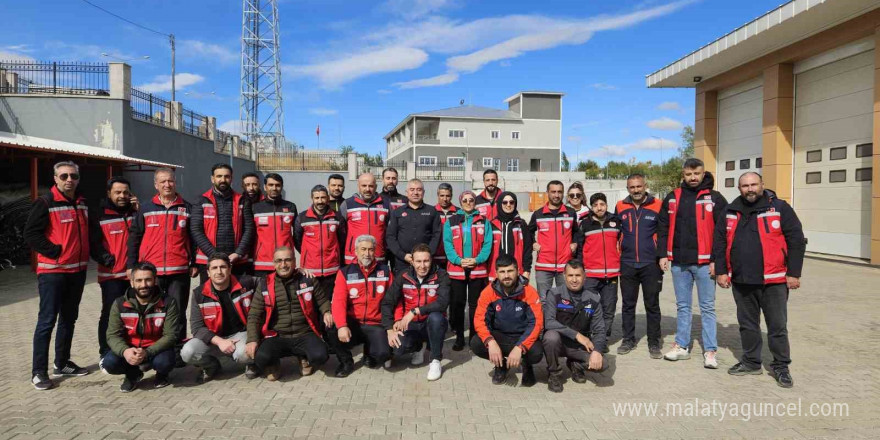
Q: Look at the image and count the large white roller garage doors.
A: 2